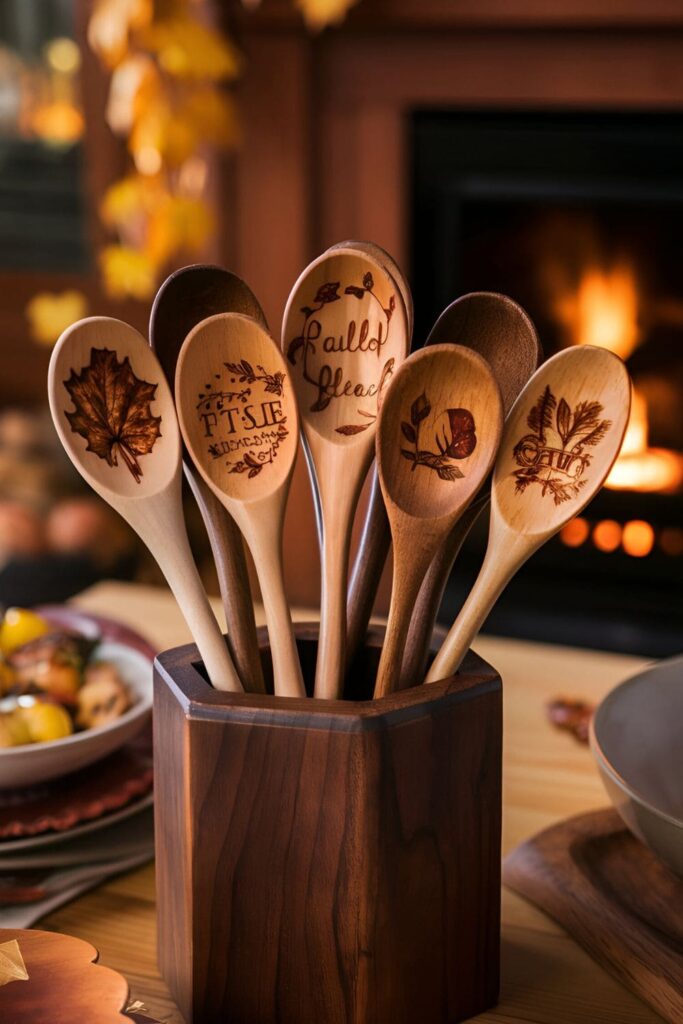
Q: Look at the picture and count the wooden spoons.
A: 8